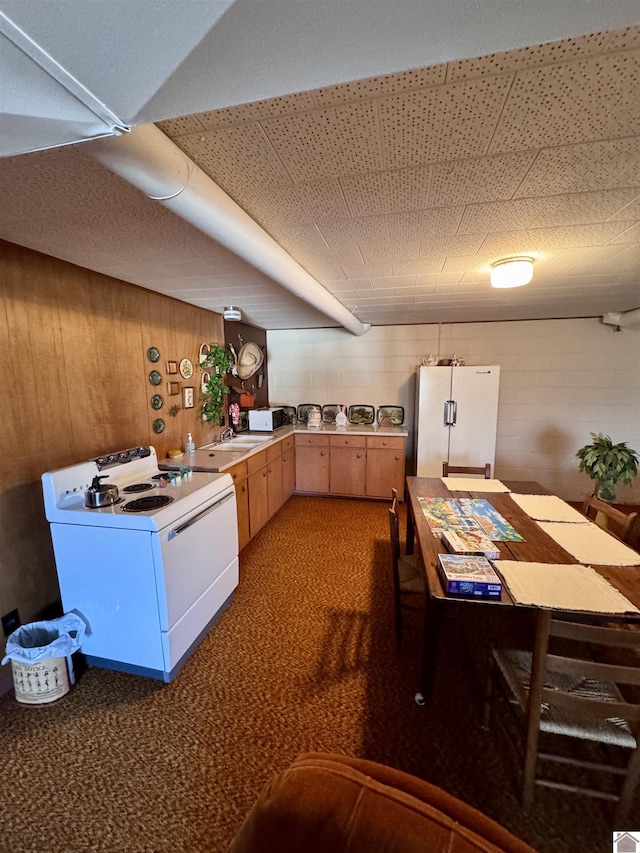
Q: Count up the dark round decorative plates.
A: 4